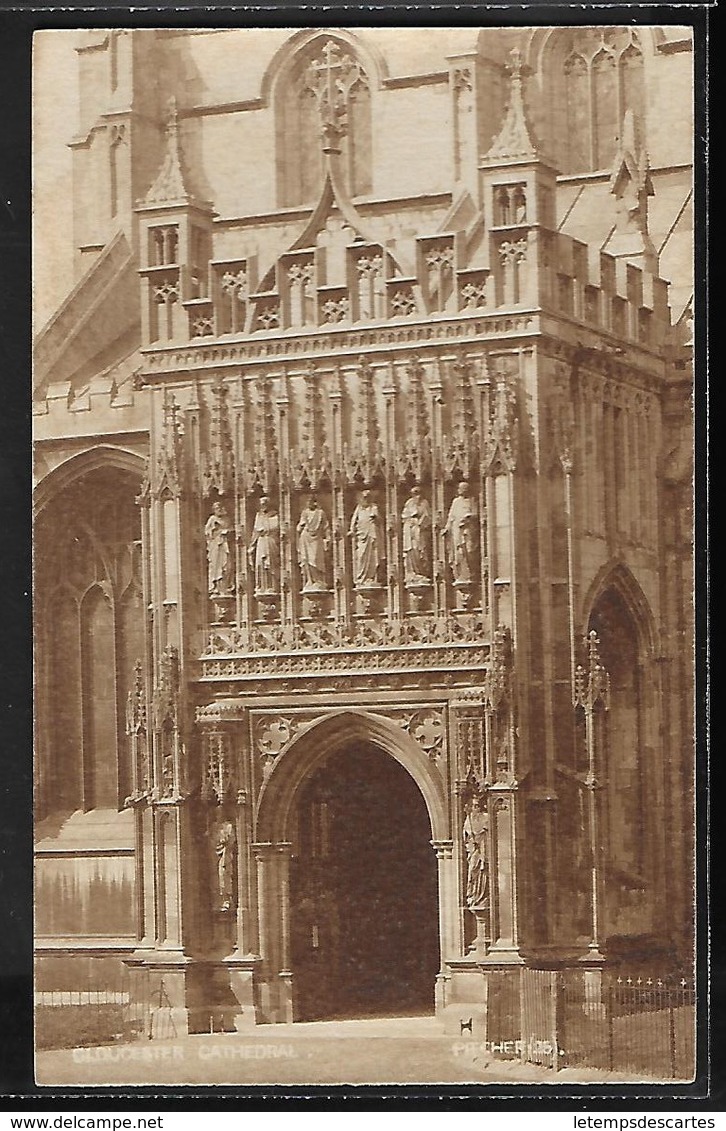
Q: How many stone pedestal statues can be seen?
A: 8